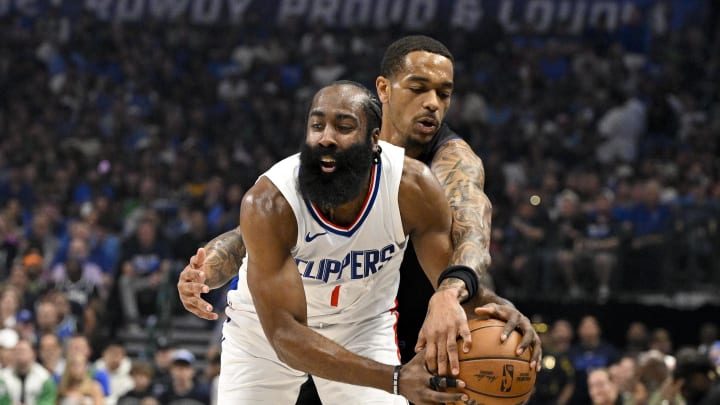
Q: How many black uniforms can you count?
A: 1